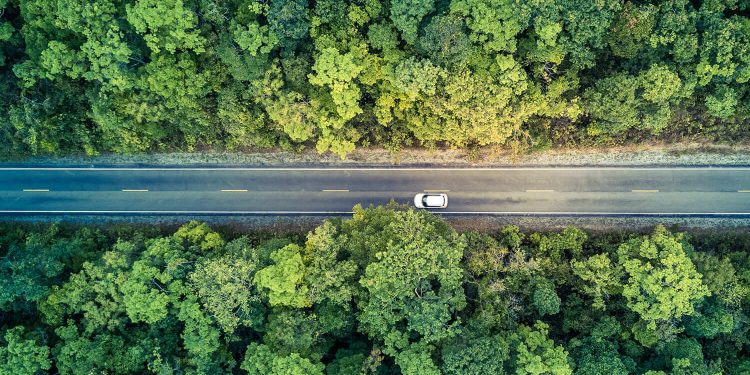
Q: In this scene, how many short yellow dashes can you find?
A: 8